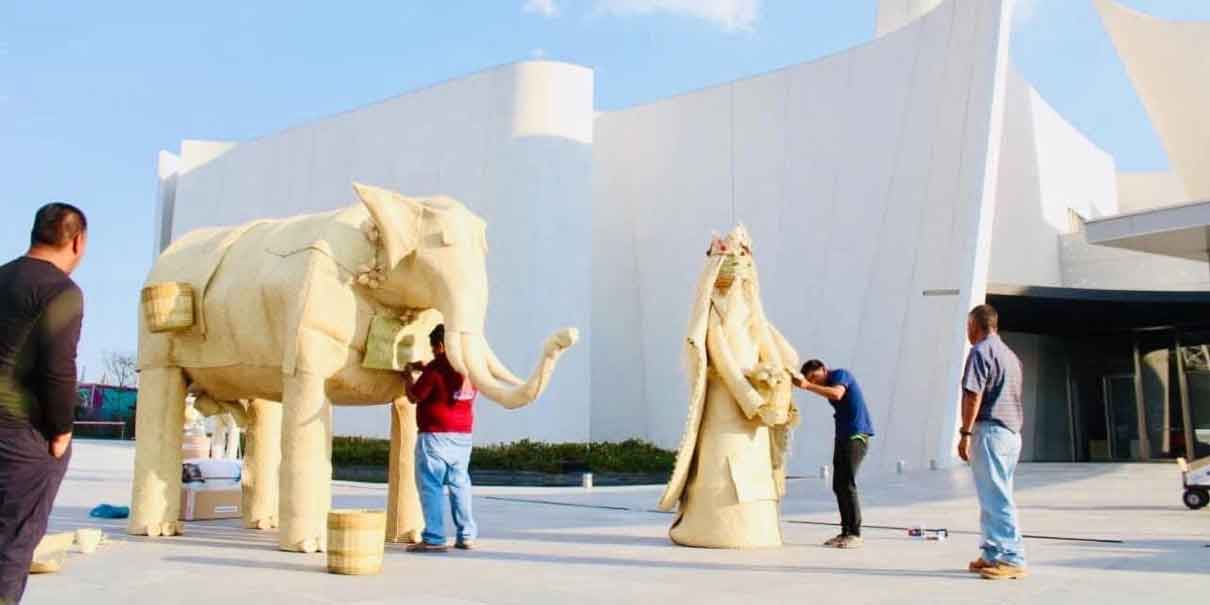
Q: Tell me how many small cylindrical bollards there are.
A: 4